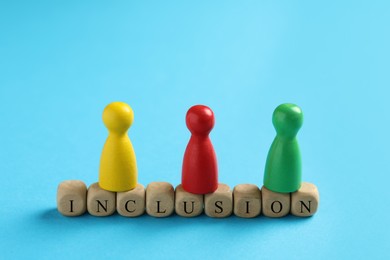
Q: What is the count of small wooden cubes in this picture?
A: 9